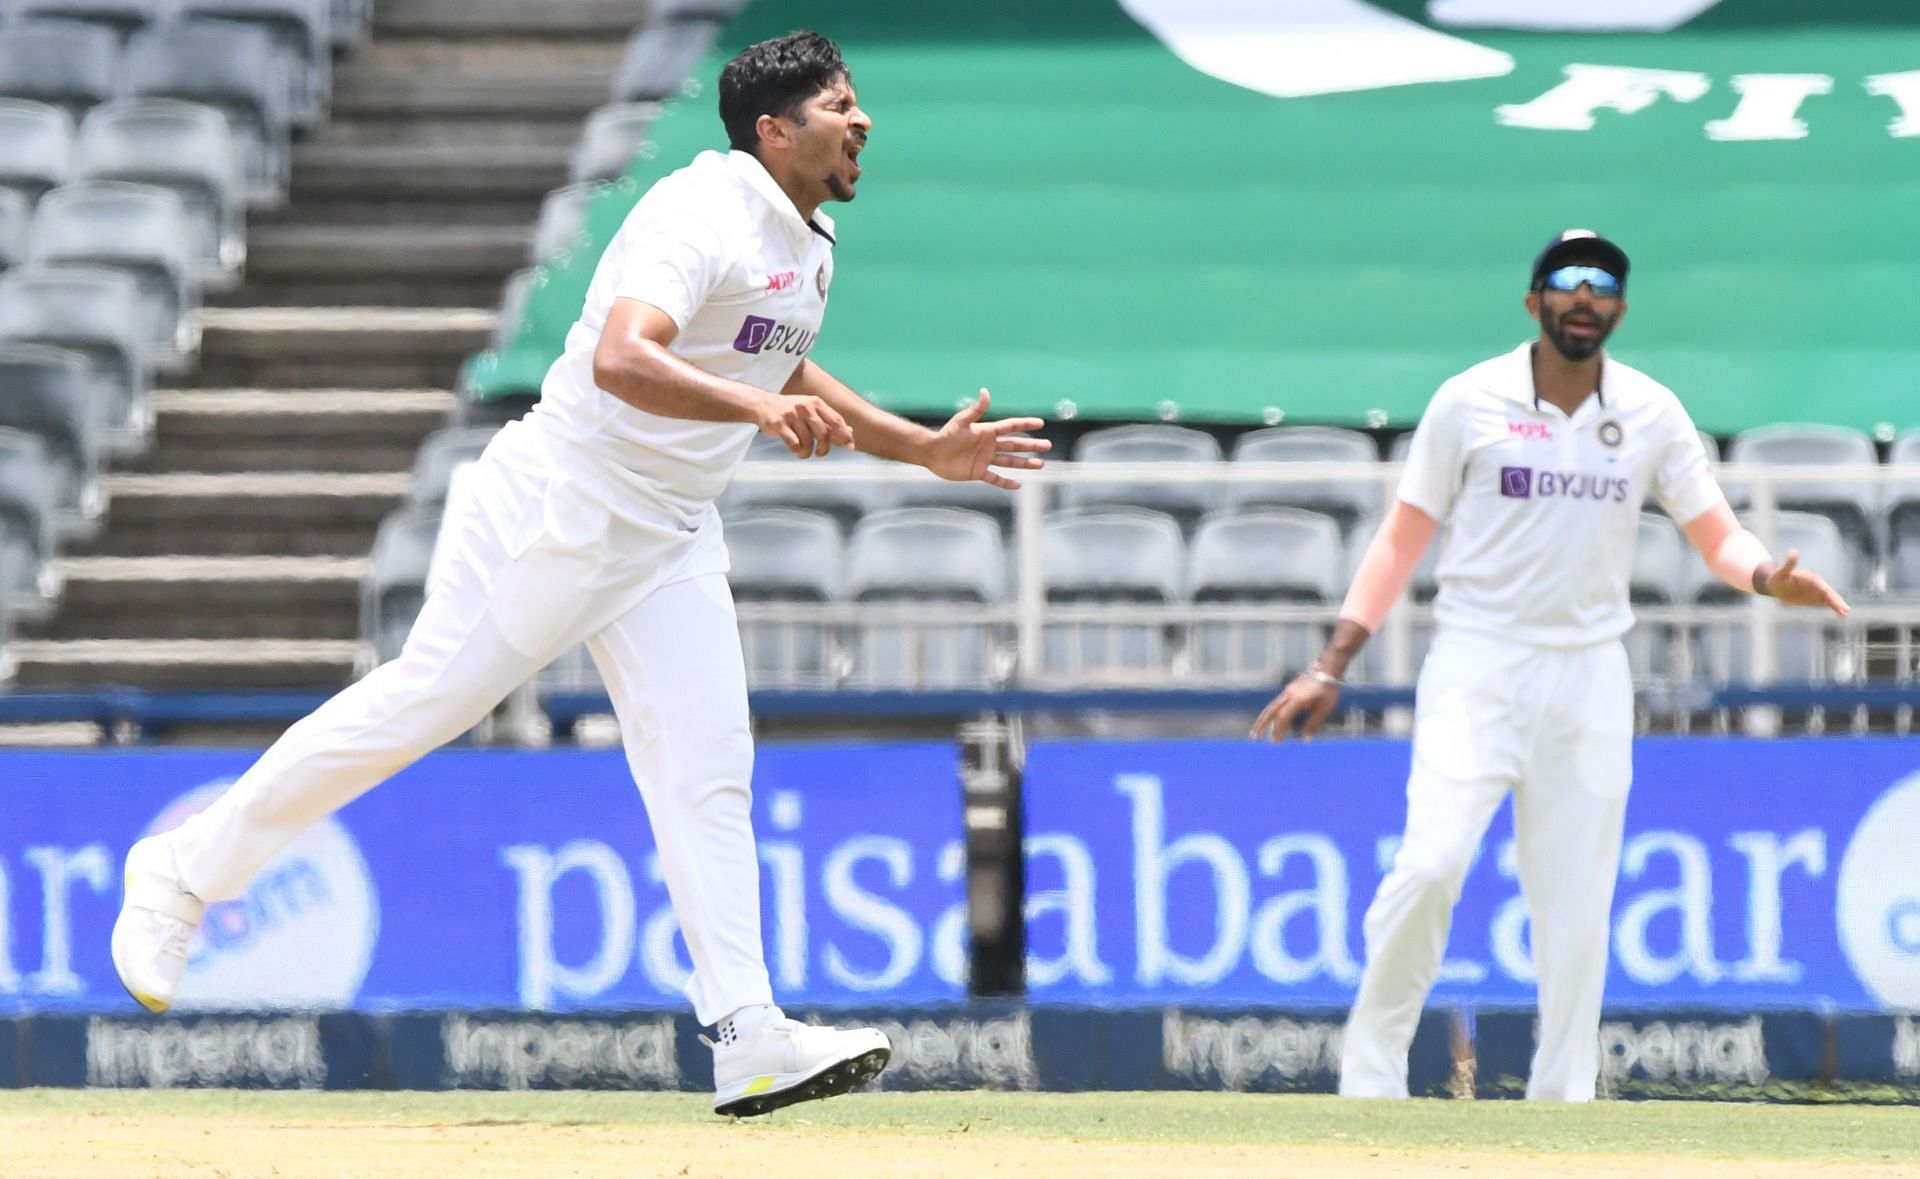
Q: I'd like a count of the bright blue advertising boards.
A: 2